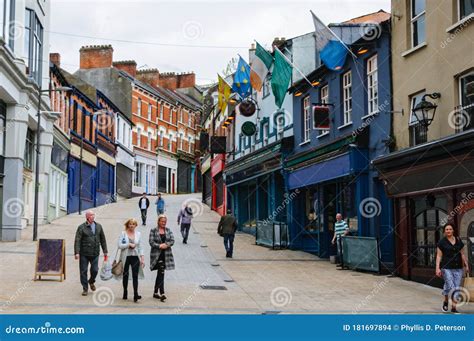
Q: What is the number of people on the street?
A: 9